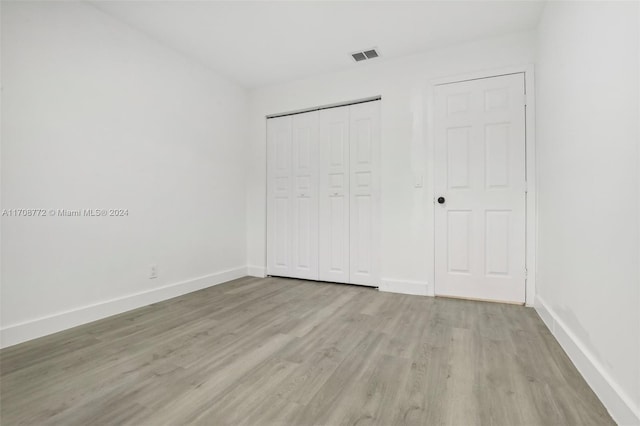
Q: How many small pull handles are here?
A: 2